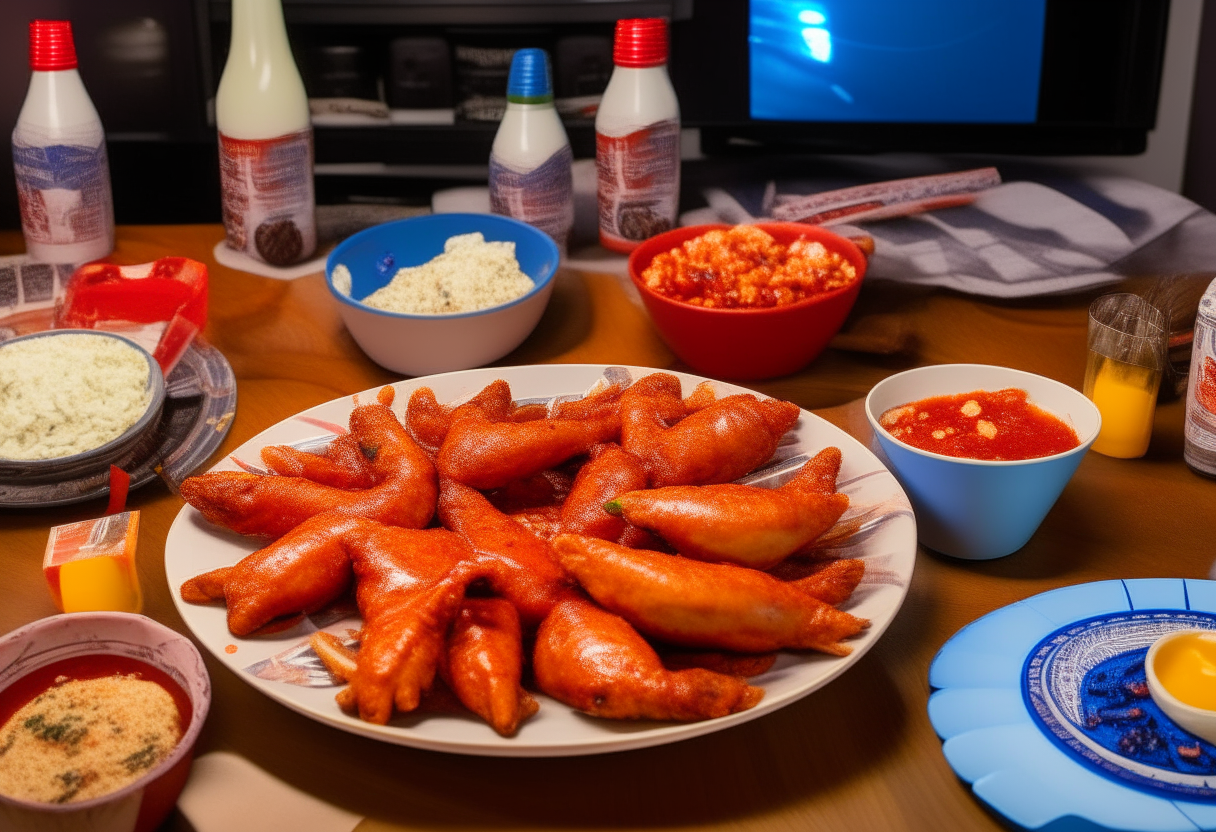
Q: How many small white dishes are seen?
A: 1